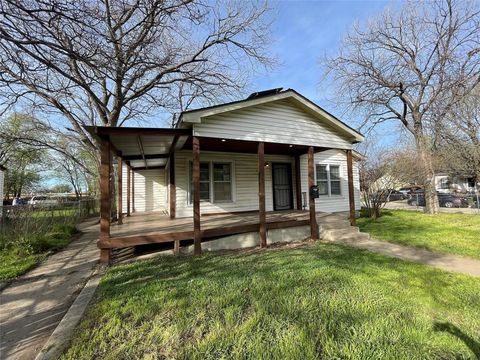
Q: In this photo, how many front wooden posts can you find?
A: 5